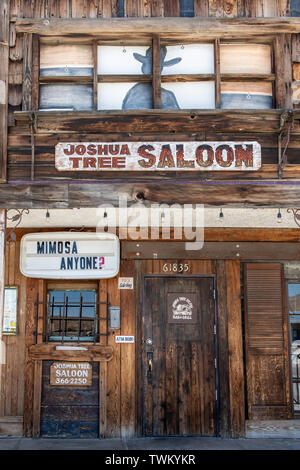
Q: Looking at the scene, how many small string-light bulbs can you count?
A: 5